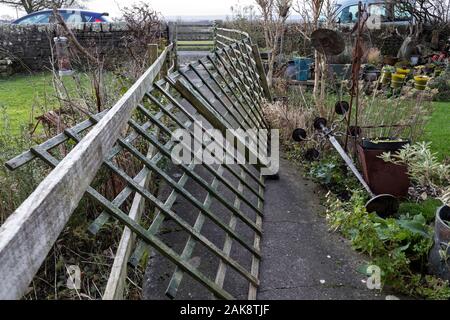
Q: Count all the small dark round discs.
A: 5